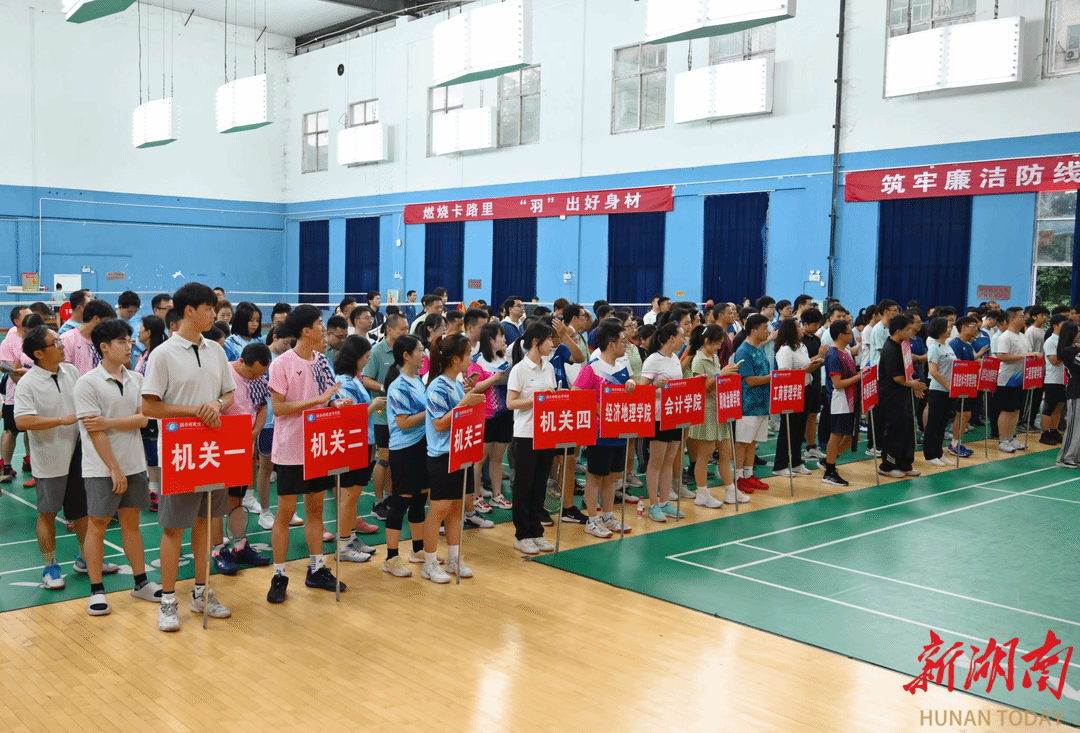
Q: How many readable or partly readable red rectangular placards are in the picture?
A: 13